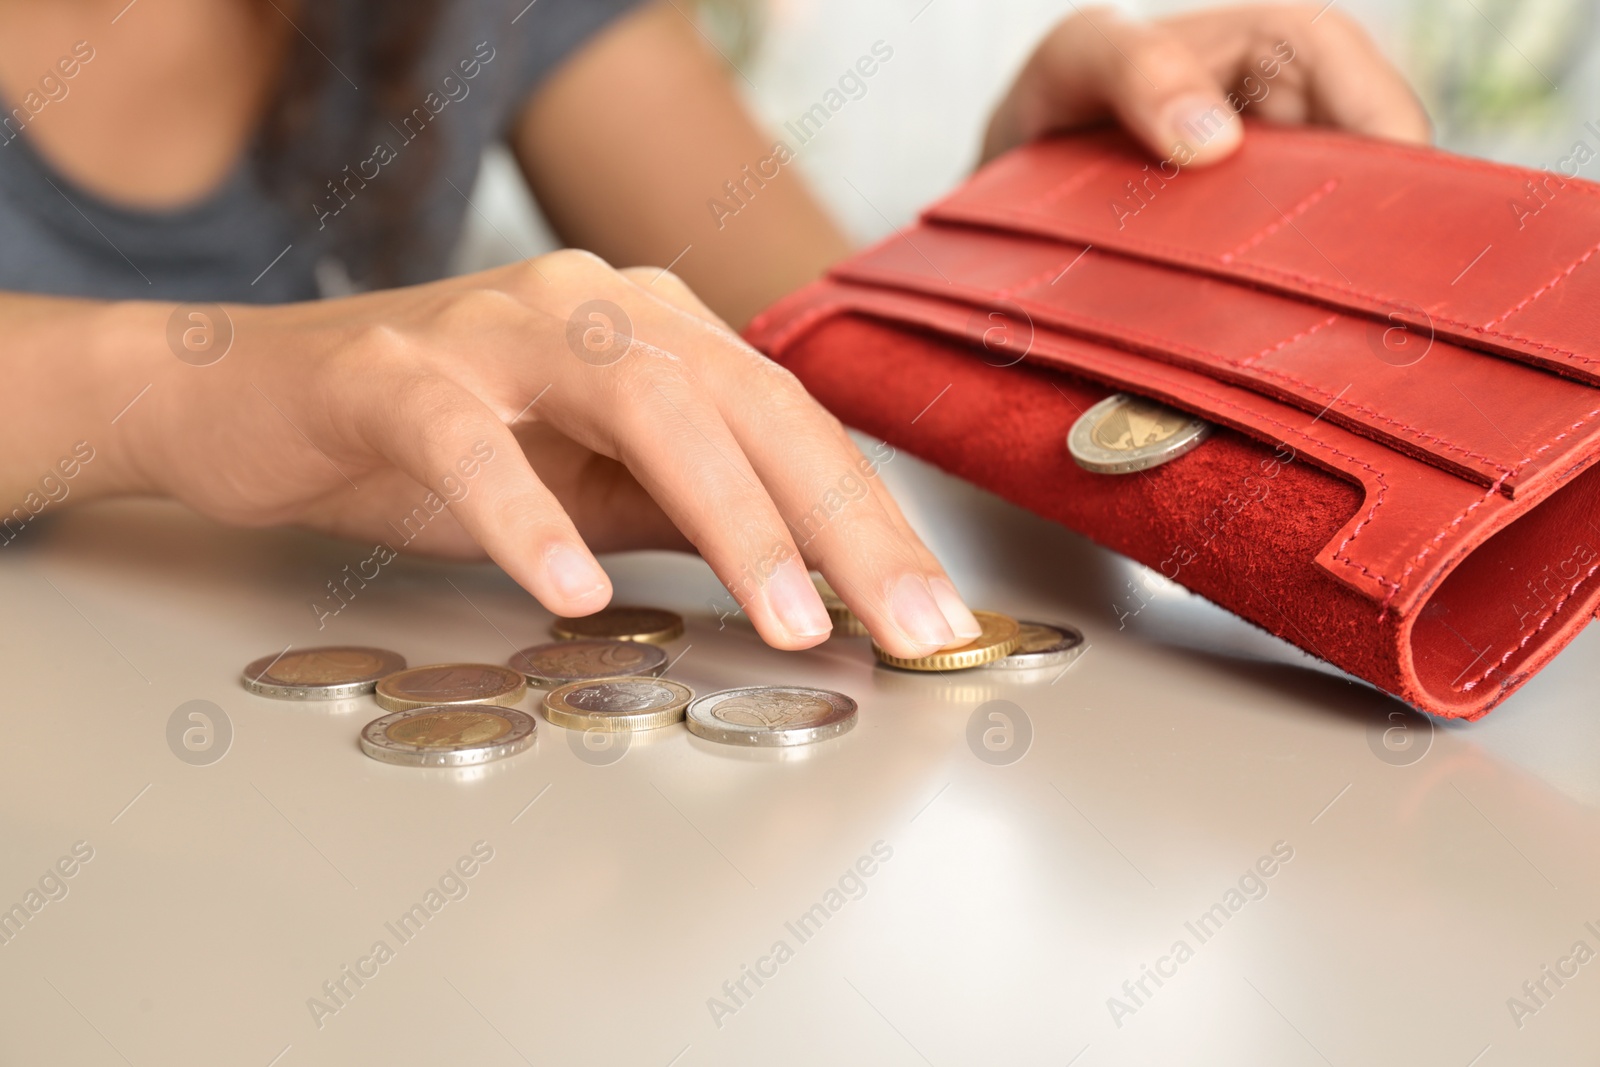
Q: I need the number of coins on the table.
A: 10